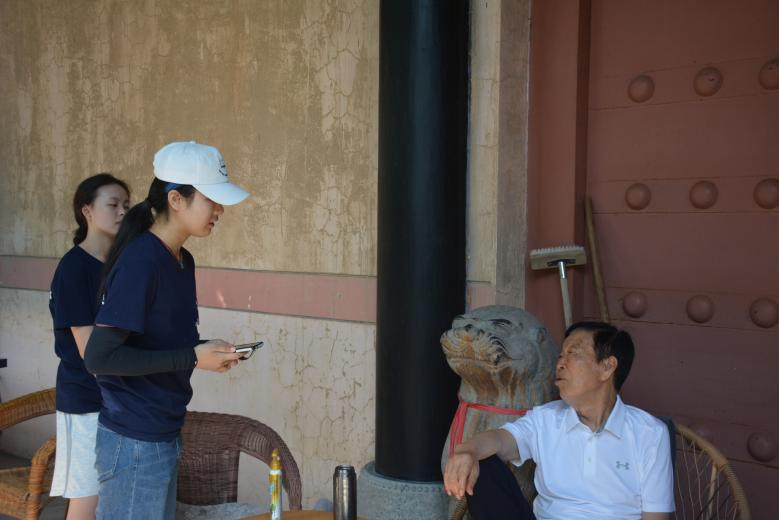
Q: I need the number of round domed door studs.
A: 11